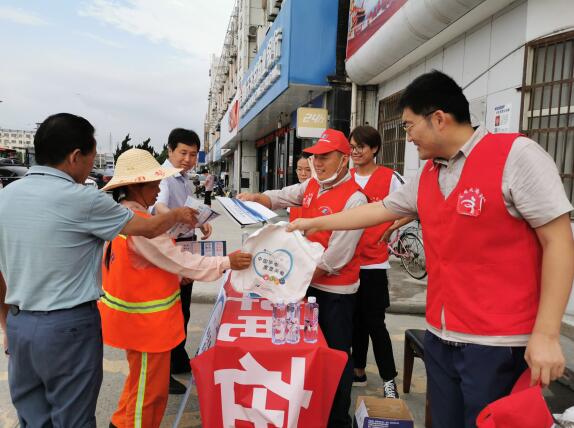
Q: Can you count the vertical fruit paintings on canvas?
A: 0